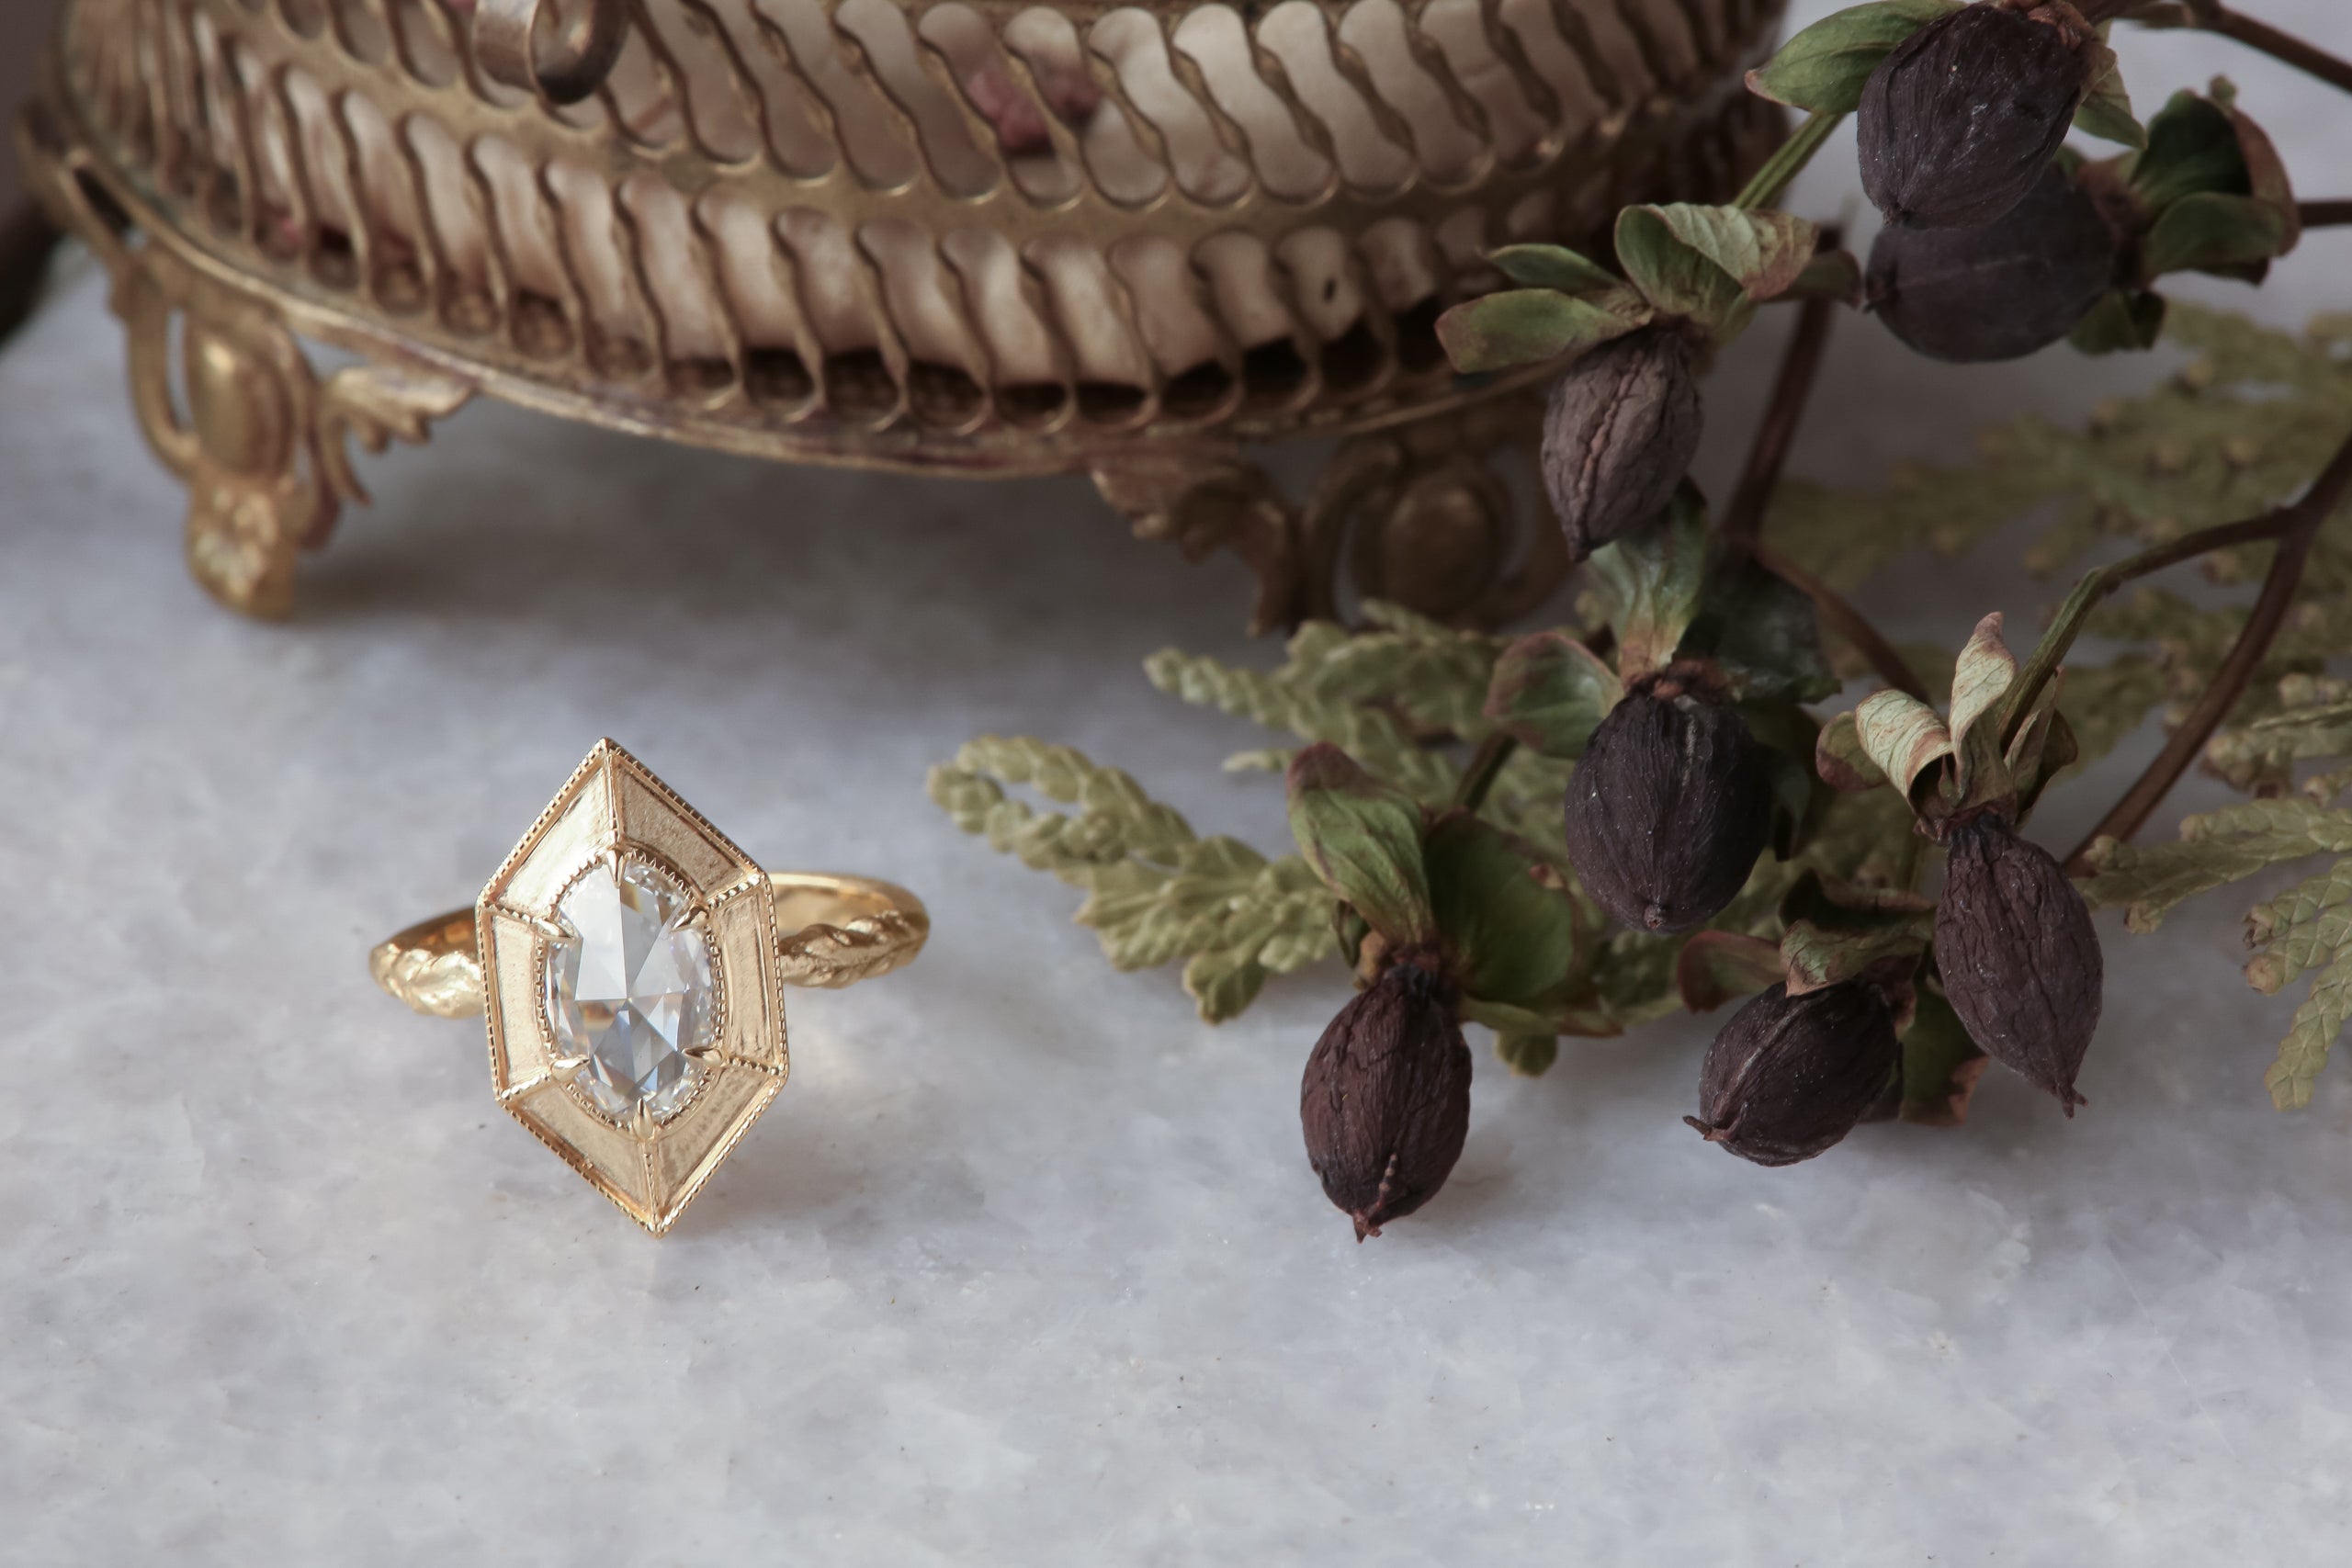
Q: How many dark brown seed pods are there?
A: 7